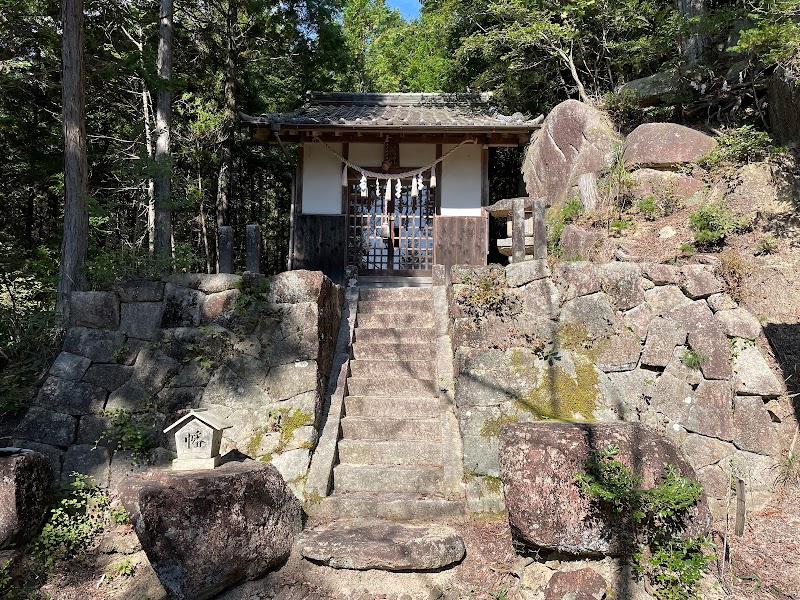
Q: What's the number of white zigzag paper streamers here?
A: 4